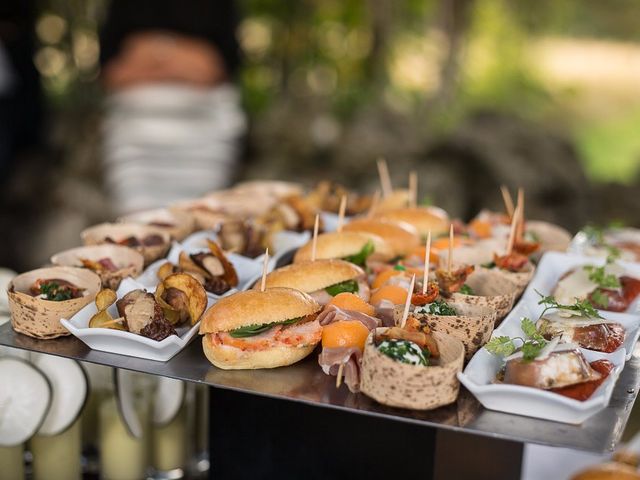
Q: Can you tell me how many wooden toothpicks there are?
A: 13